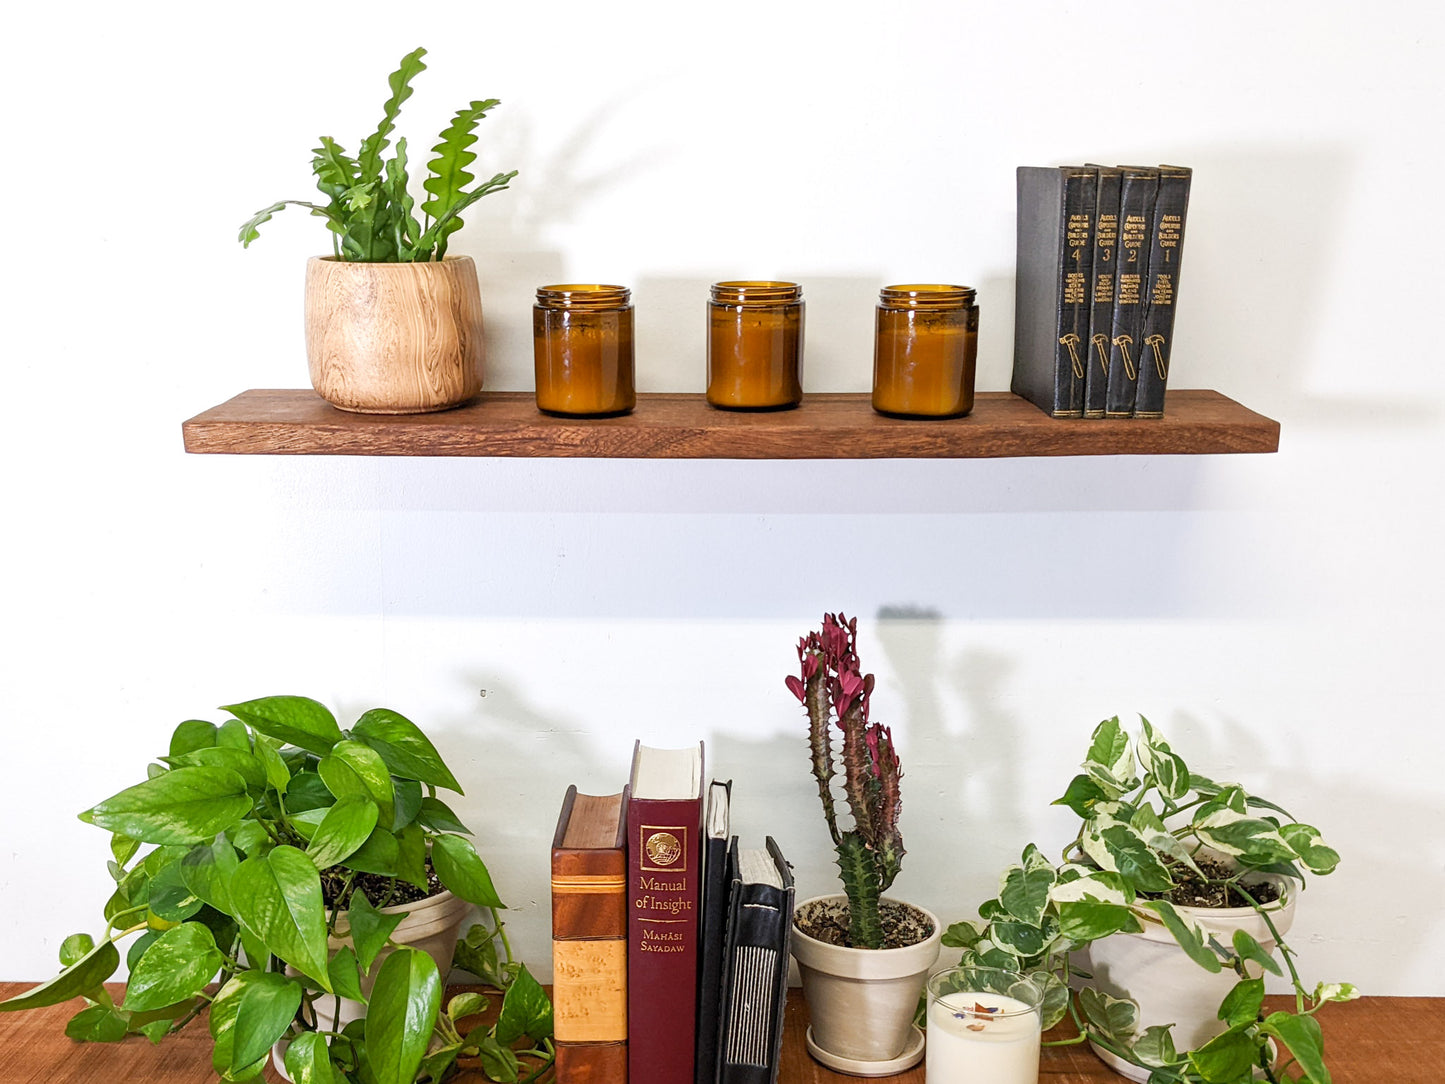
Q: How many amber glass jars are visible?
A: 3